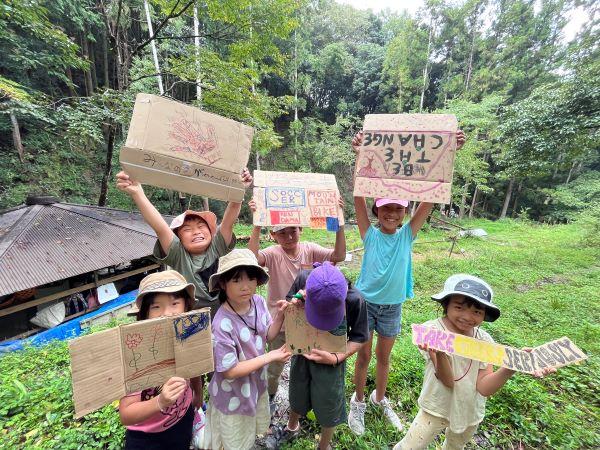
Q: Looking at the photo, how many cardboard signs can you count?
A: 6